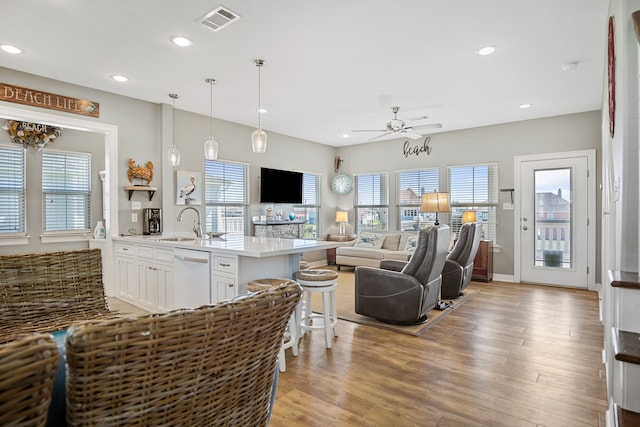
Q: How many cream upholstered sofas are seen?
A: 1